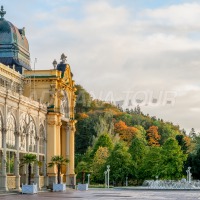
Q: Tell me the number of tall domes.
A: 1